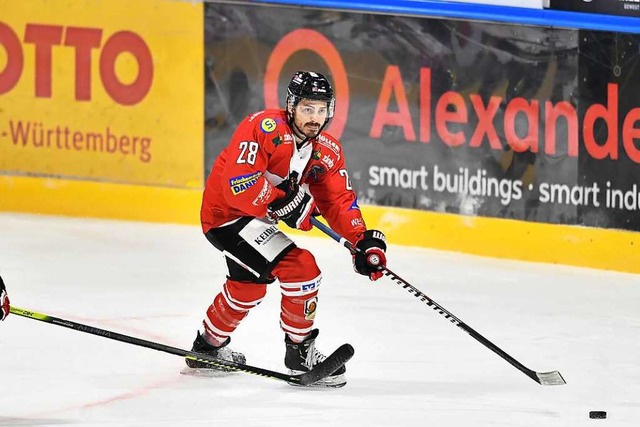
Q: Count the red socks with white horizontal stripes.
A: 2